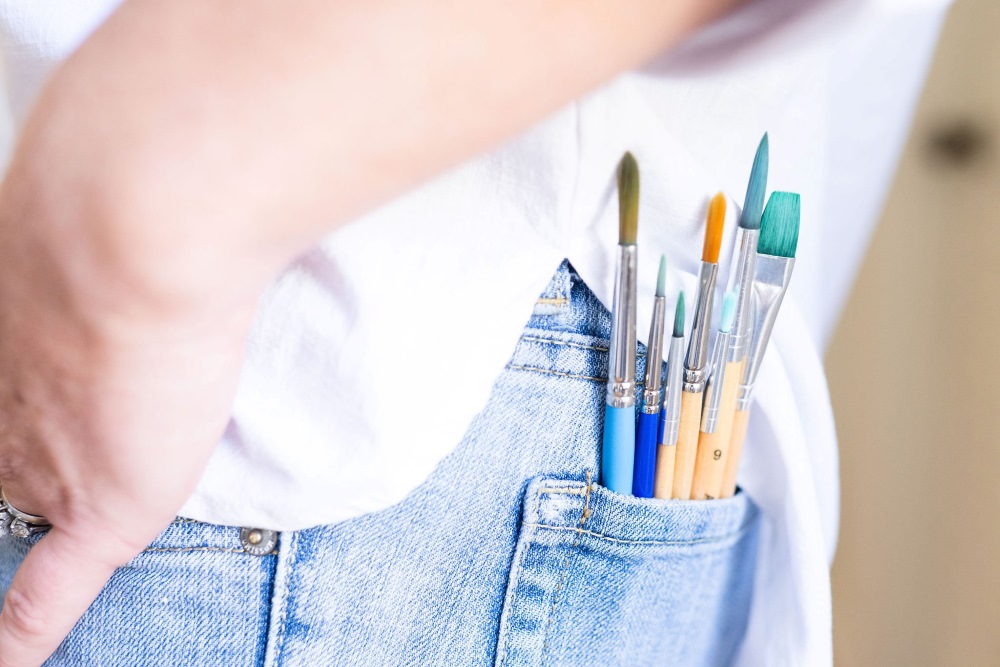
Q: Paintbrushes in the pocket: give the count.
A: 7